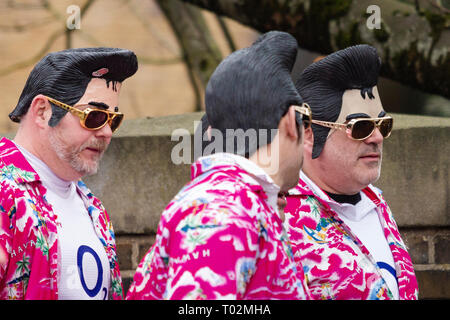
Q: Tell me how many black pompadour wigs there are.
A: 3